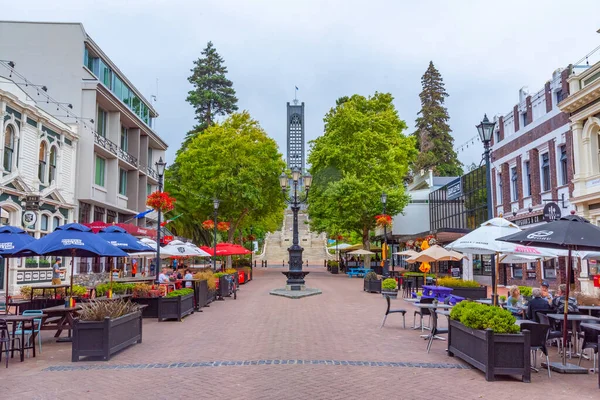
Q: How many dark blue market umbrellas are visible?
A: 3